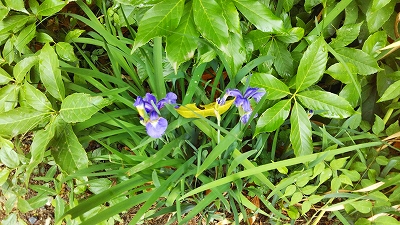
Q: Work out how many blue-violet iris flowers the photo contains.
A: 2